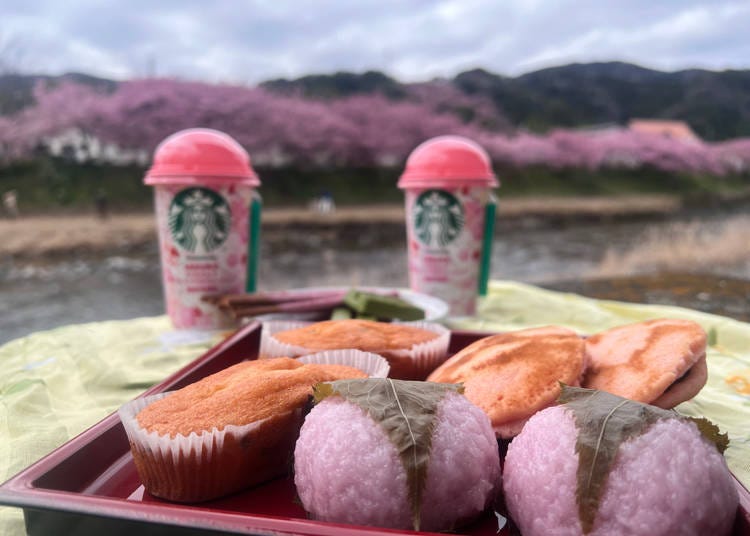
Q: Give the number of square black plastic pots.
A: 0